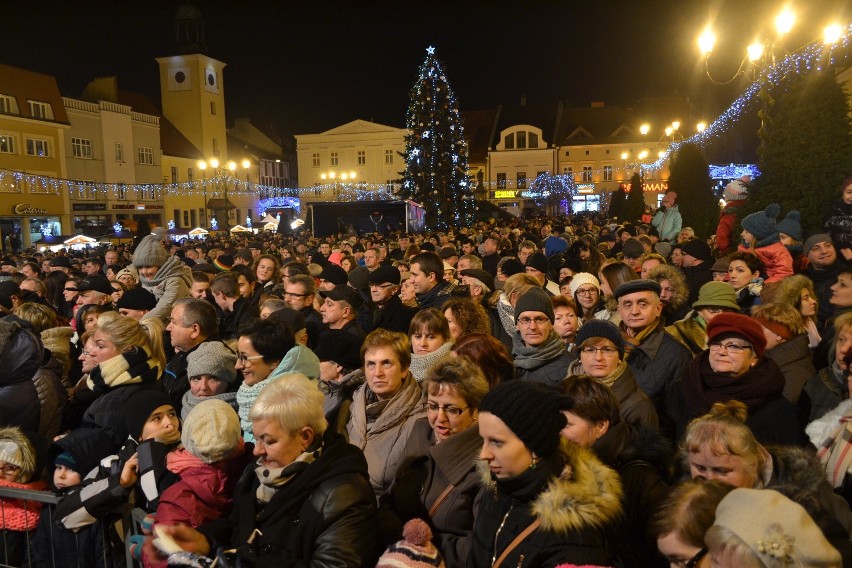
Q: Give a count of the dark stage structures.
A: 1